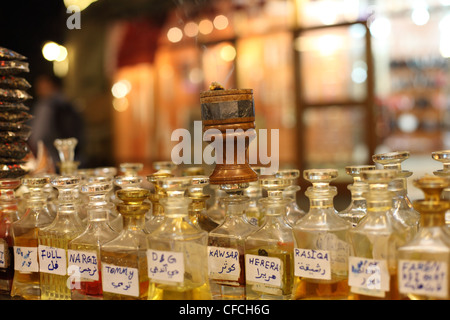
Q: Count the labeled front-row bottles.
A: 11